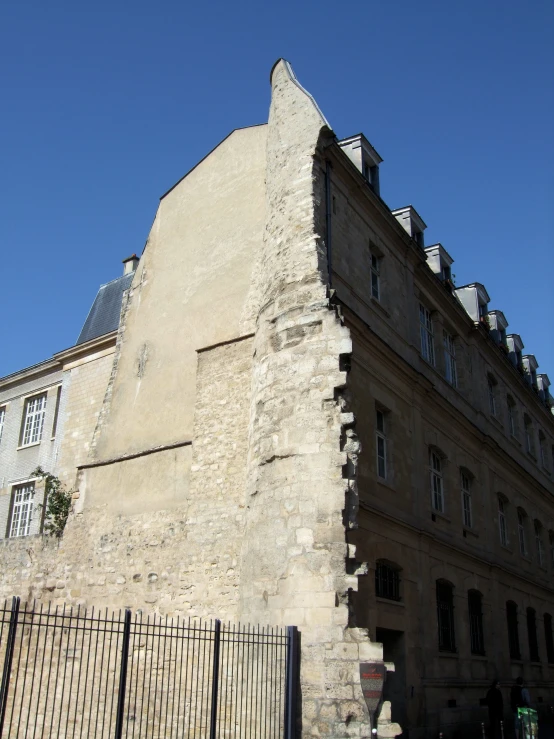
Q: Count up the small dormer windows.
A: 8